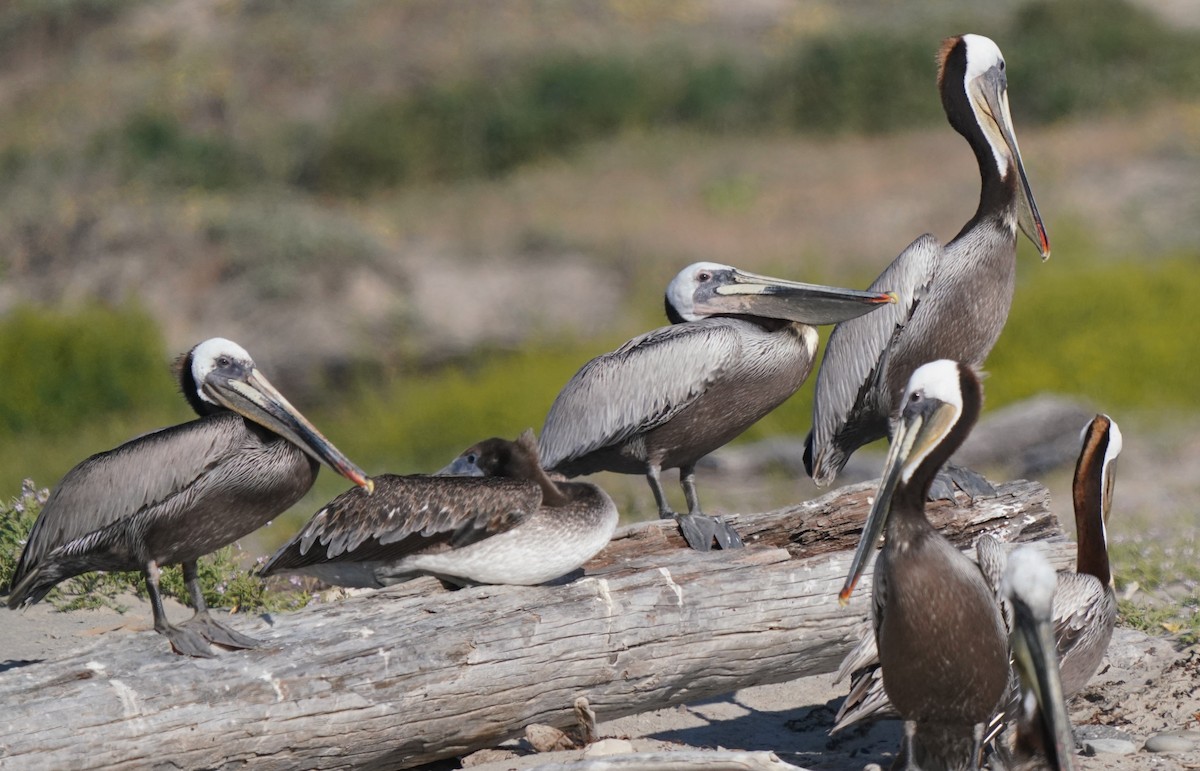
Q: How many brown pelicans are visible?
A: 7